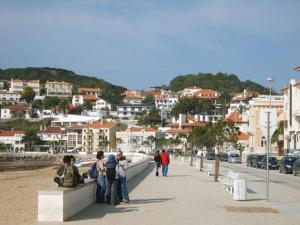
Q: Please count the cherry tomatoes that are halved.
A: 0